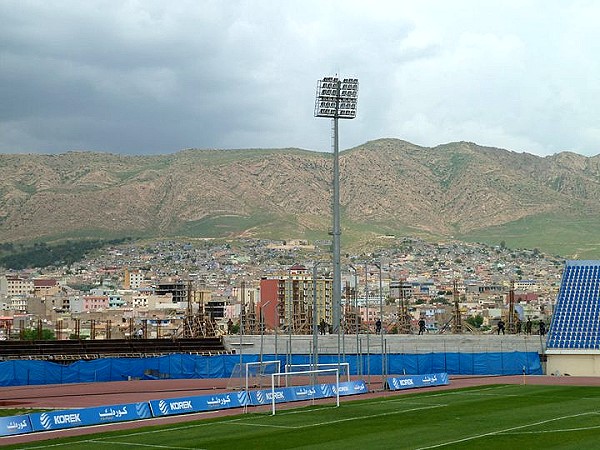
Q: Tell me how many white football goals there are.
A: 3